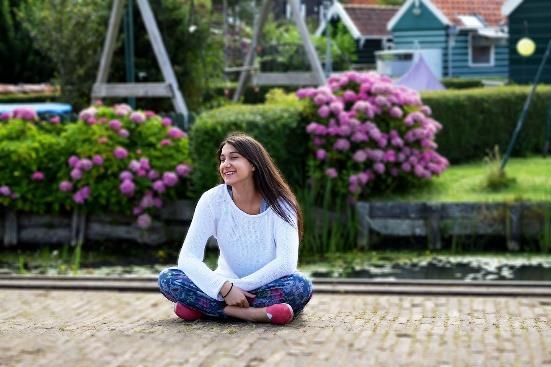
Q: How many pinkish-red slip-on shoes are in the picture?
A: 2